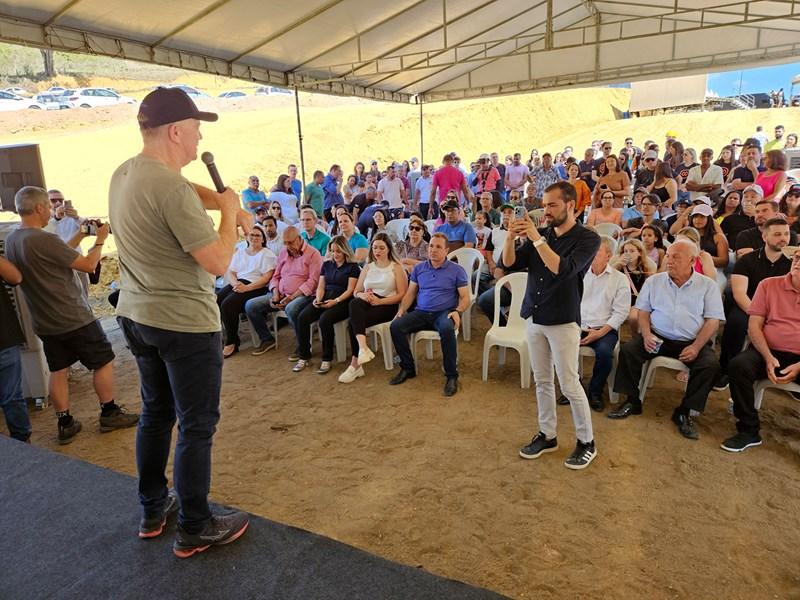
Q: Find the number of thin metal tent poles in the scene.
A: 2